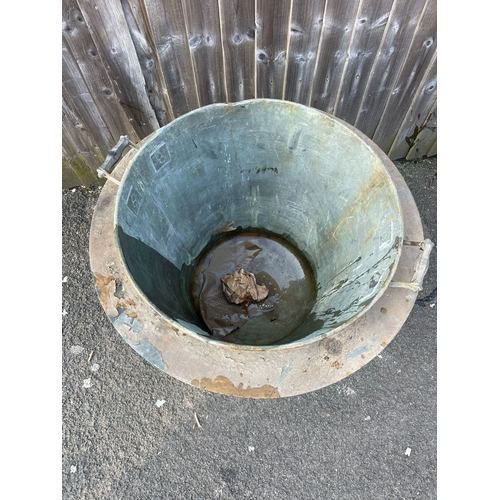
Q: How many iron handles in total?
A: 2